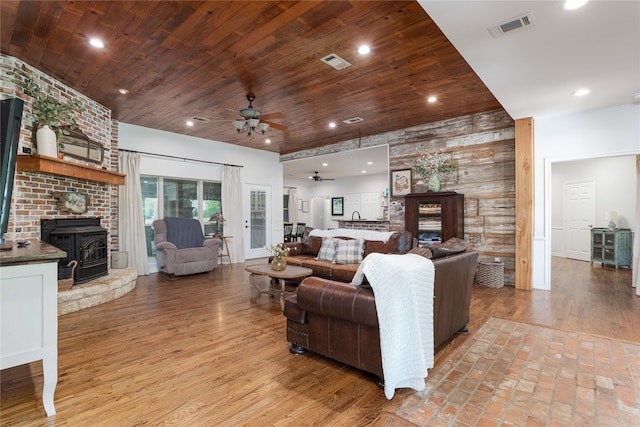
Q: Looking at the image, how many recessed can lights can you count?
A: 13